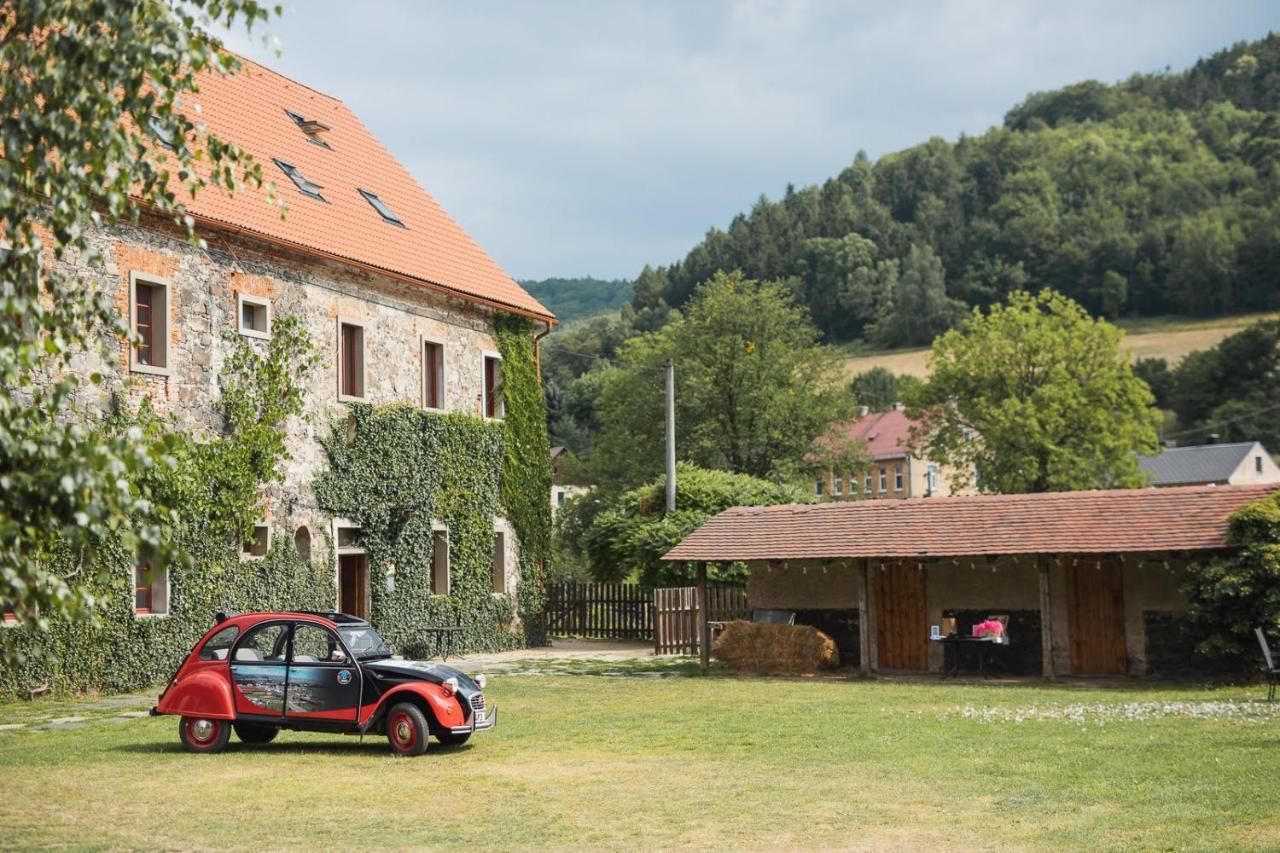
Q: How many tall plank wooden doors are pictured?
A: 2